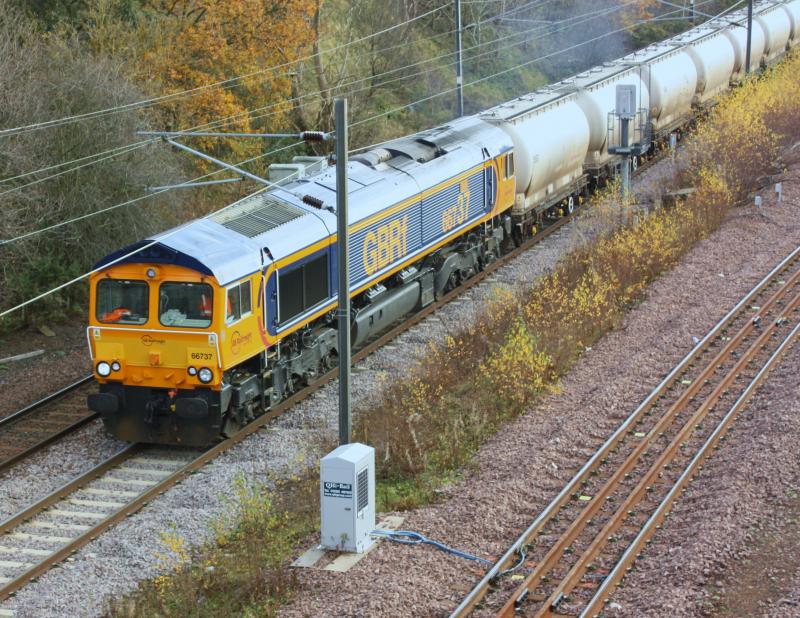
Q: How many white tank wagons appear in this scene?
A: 7